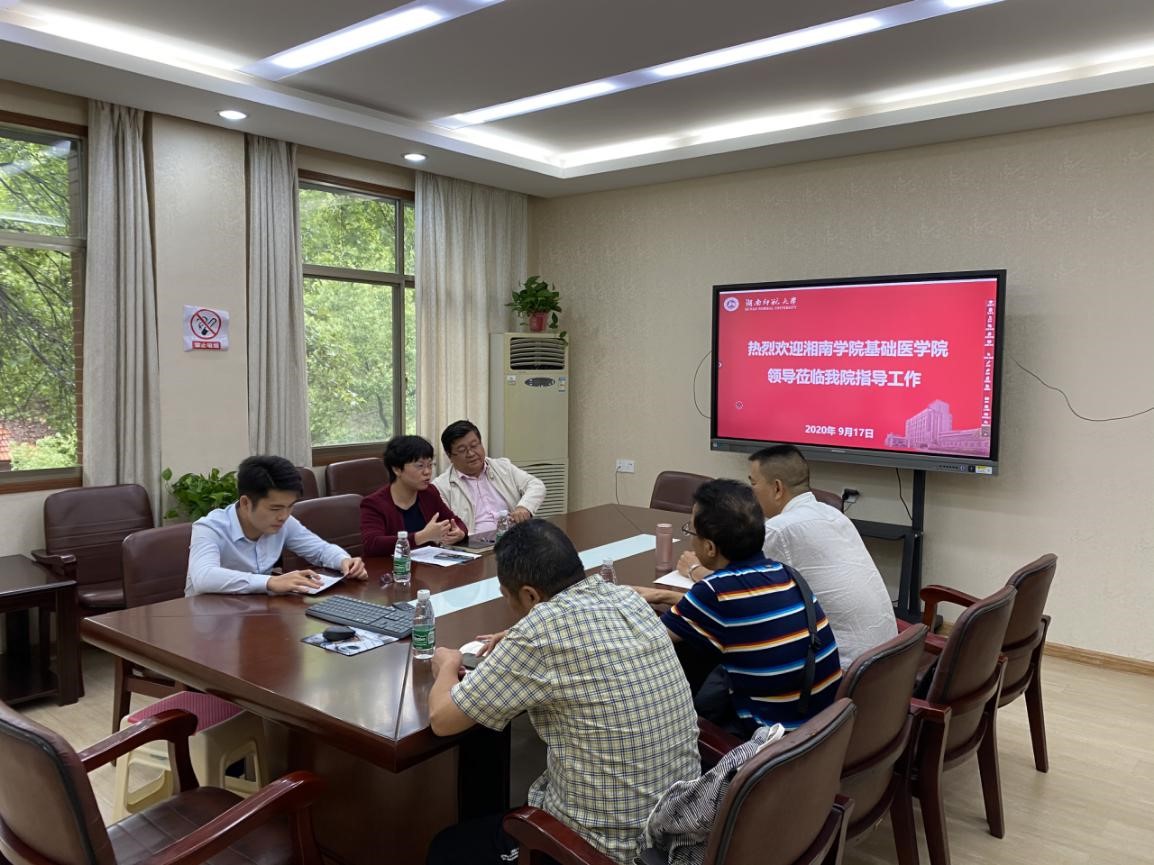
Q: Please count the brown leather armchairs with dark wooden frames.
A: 12